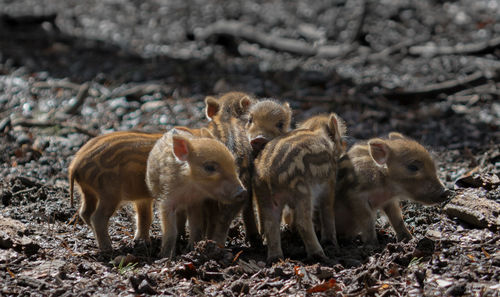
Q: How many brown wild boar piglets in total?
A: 6